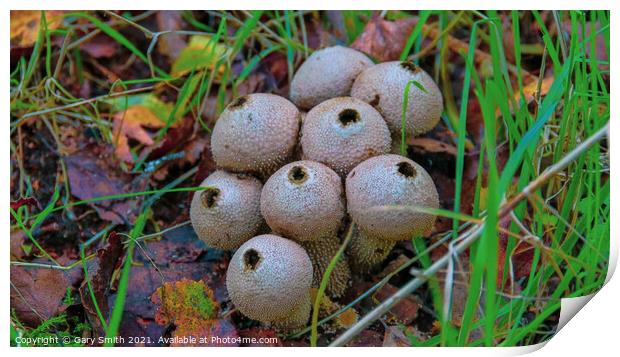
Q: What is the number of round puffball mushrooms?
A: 8